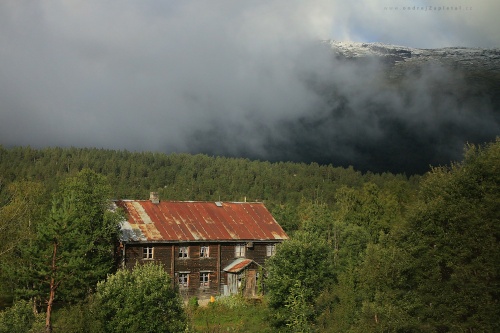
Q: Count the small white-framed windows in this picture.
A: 7